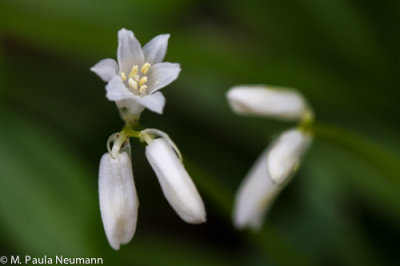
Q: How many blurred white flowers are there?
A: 3